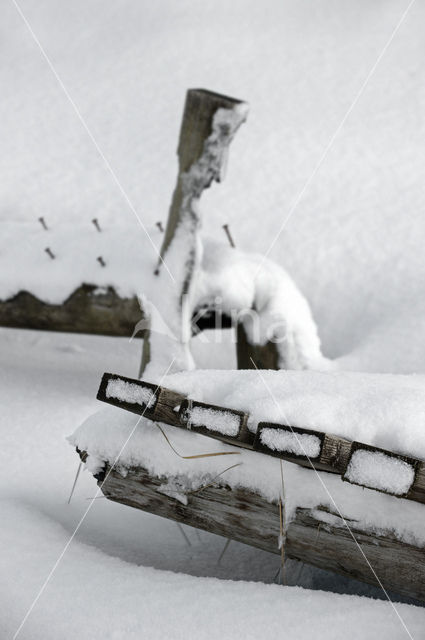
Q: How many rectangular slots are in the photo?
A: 4